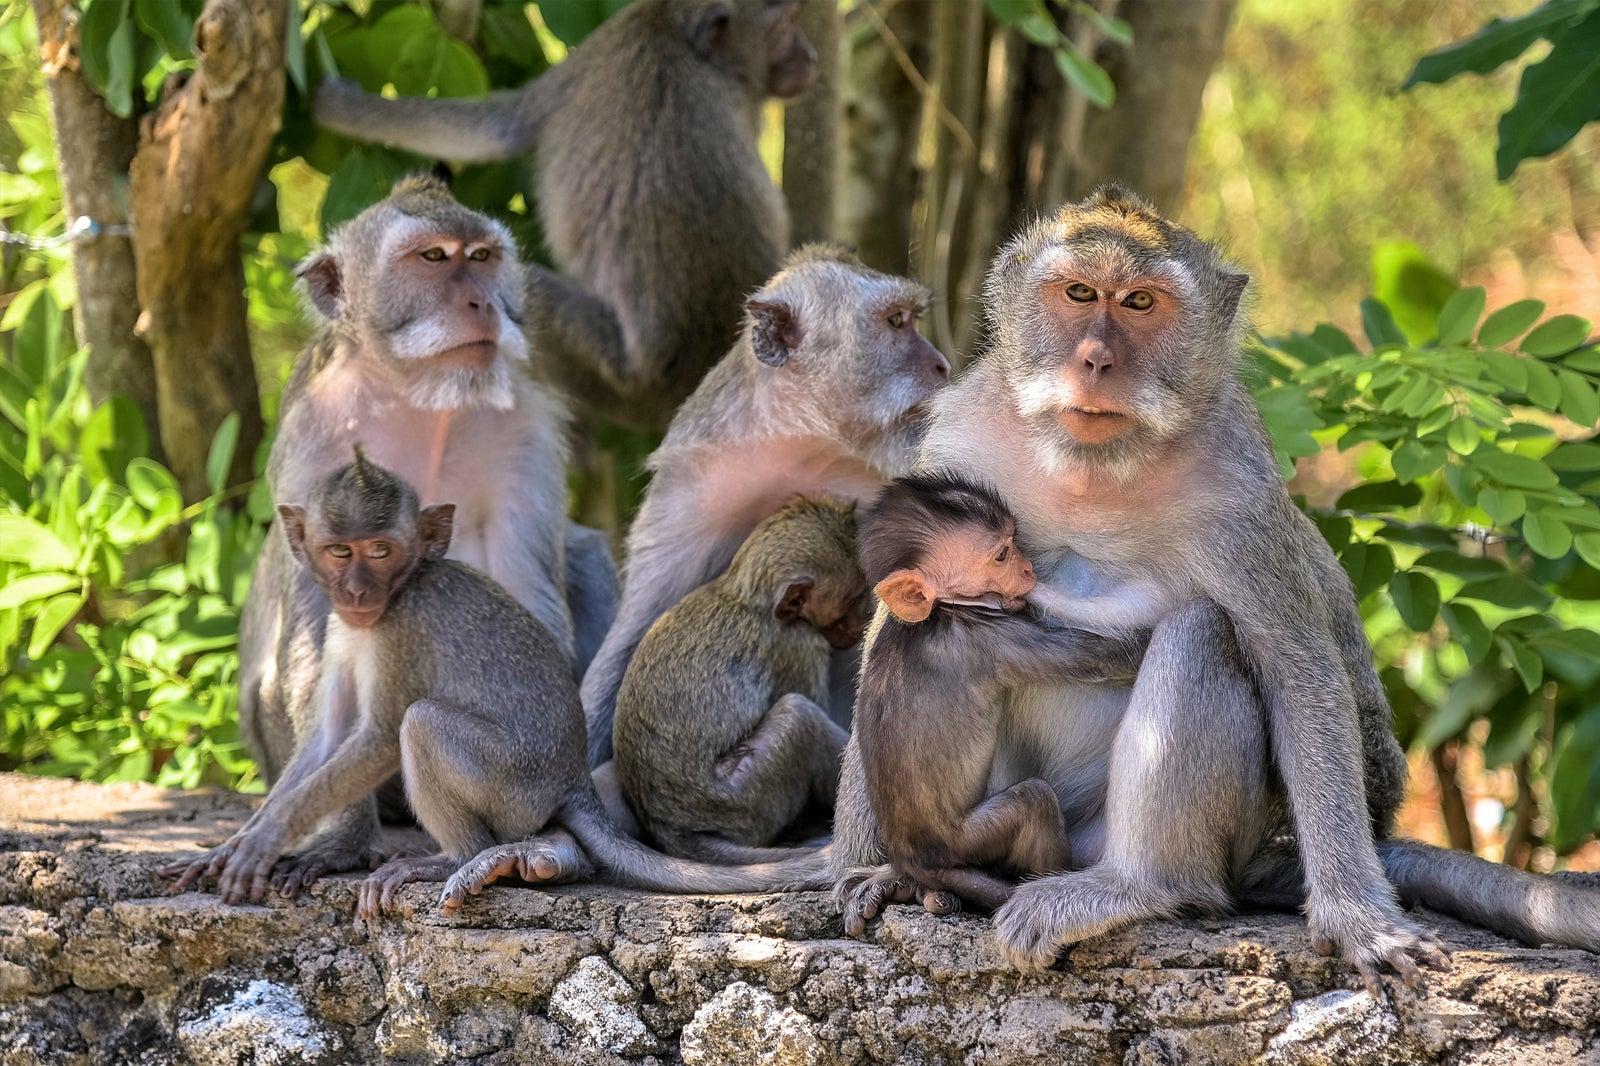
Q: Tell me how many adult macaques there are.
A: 4